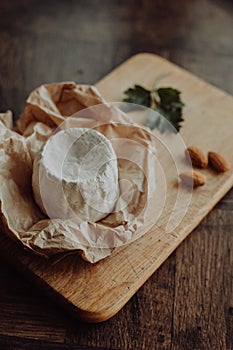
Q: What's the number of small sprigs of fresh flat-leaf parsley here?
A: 1